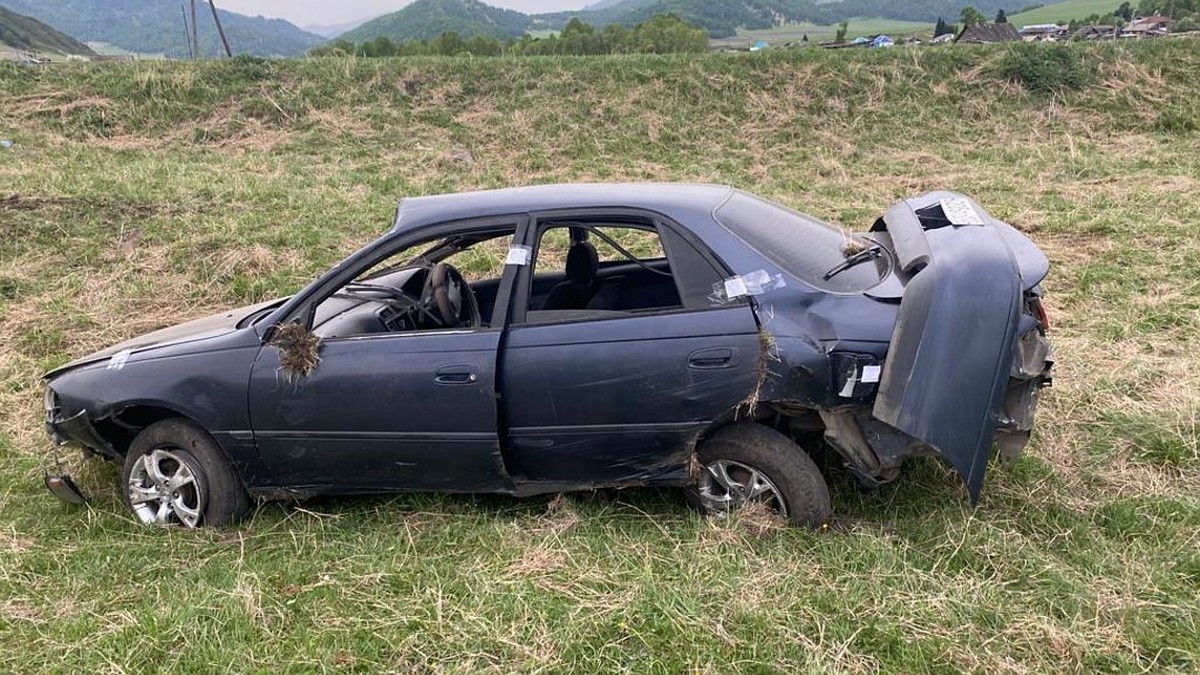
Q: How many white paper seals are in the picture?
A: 4